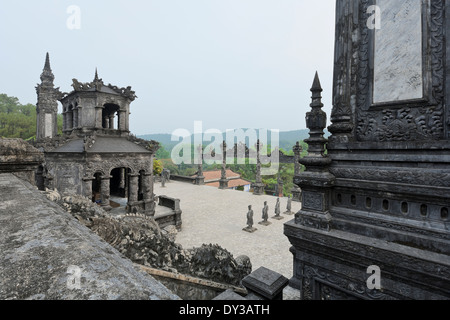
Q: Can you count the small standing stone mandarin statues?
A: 4